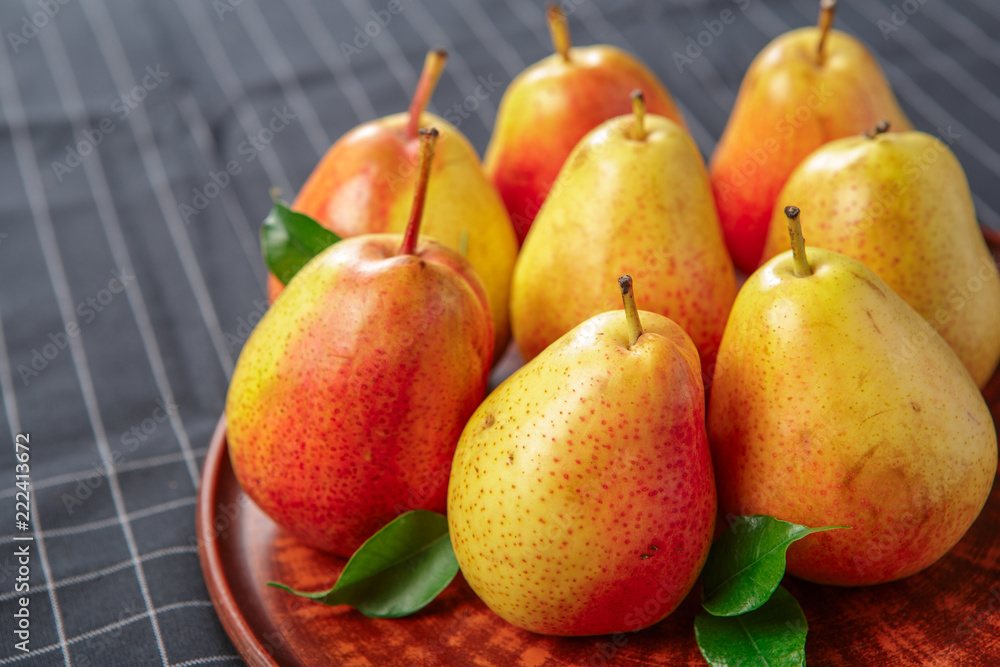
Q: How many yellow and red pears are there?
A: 8